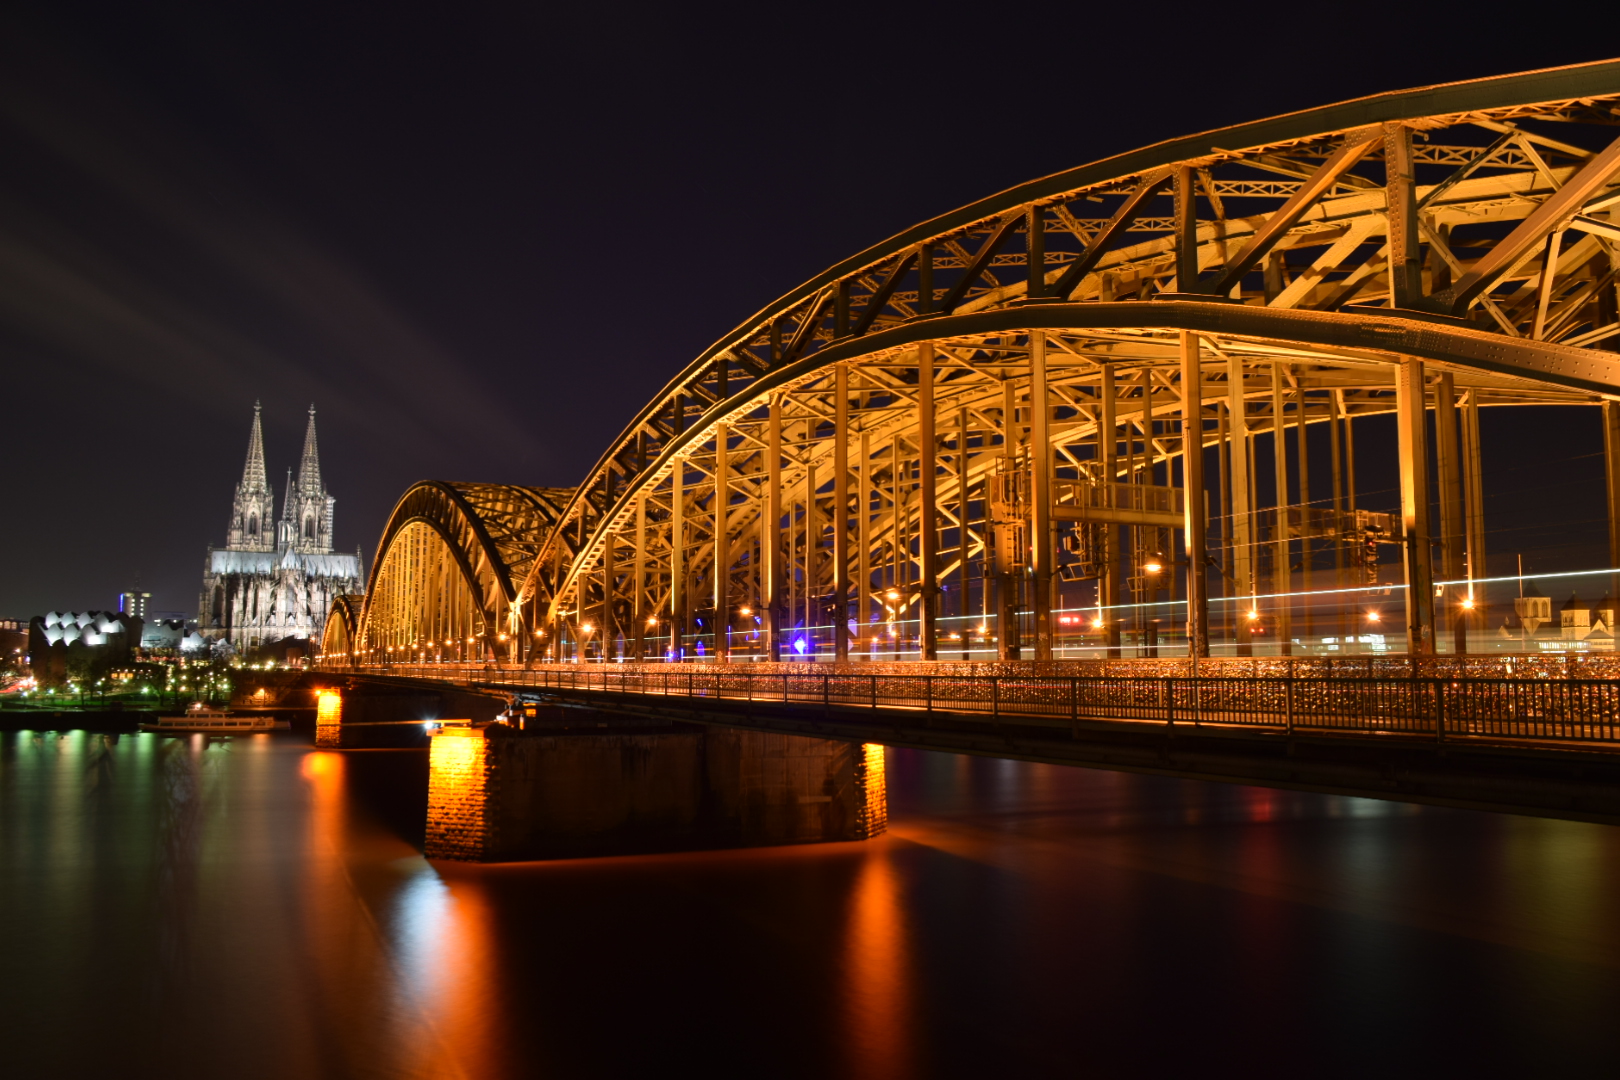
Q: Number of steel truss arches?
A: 3